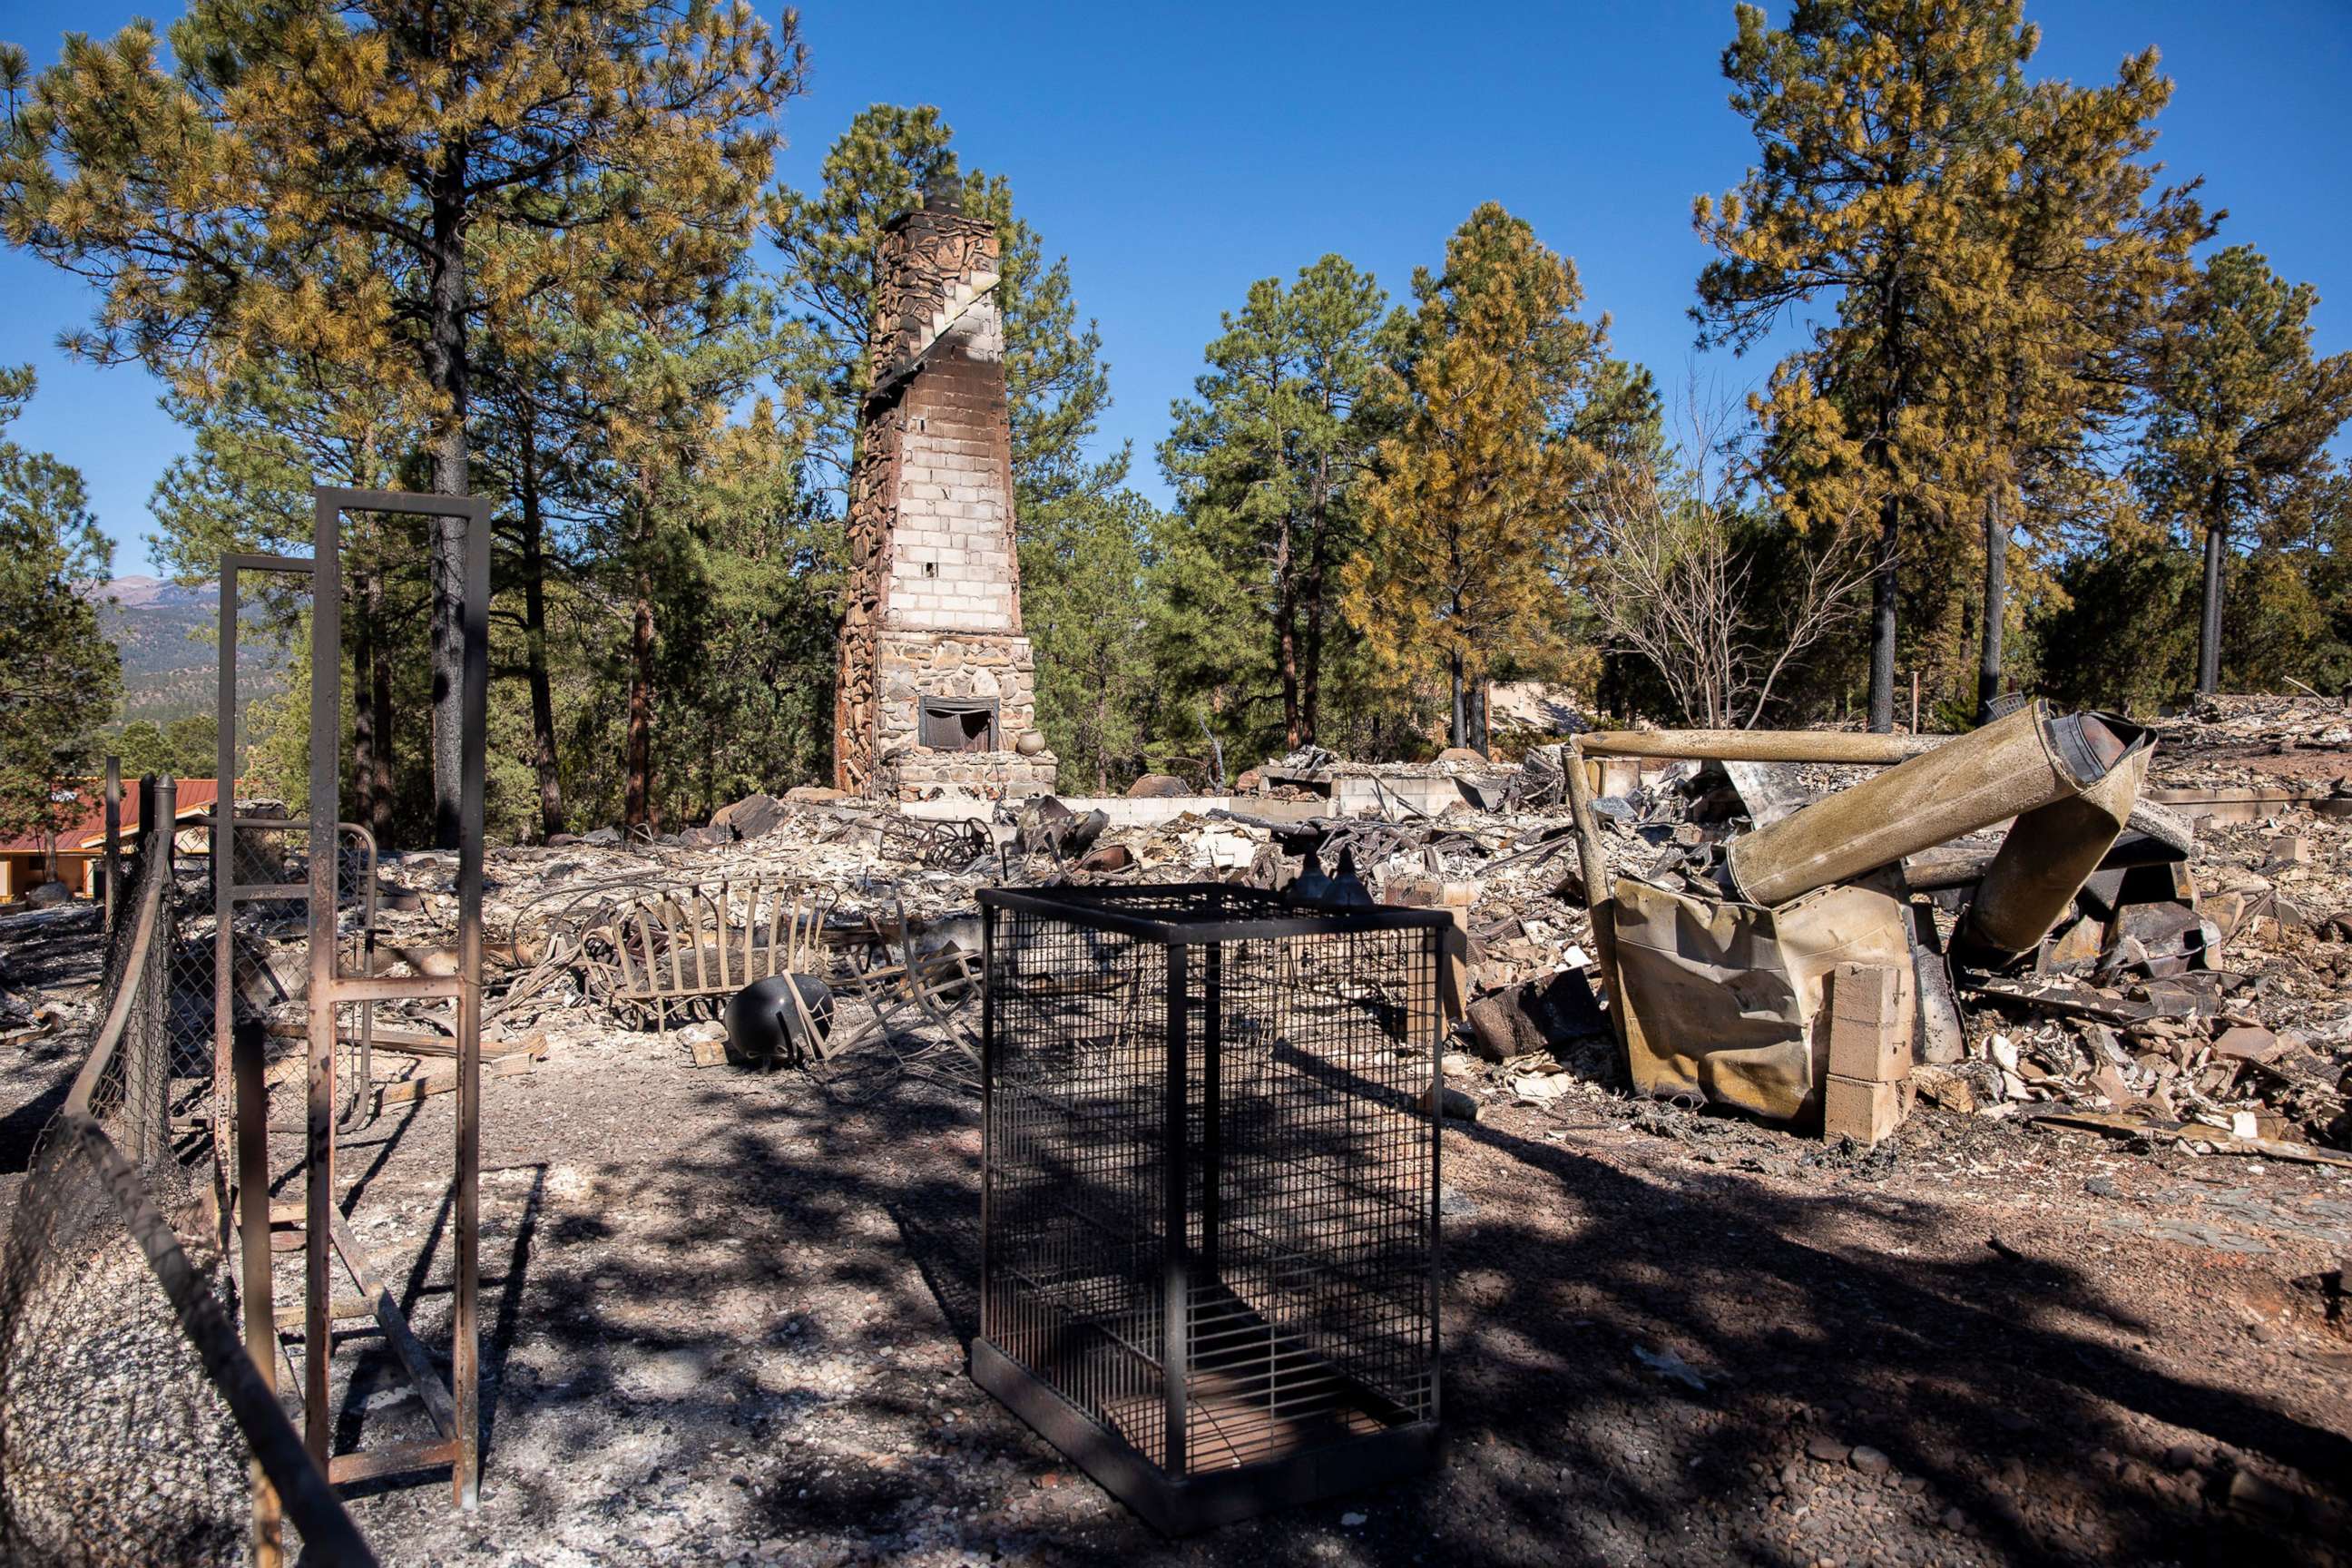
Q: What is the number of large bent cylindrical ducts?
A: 2